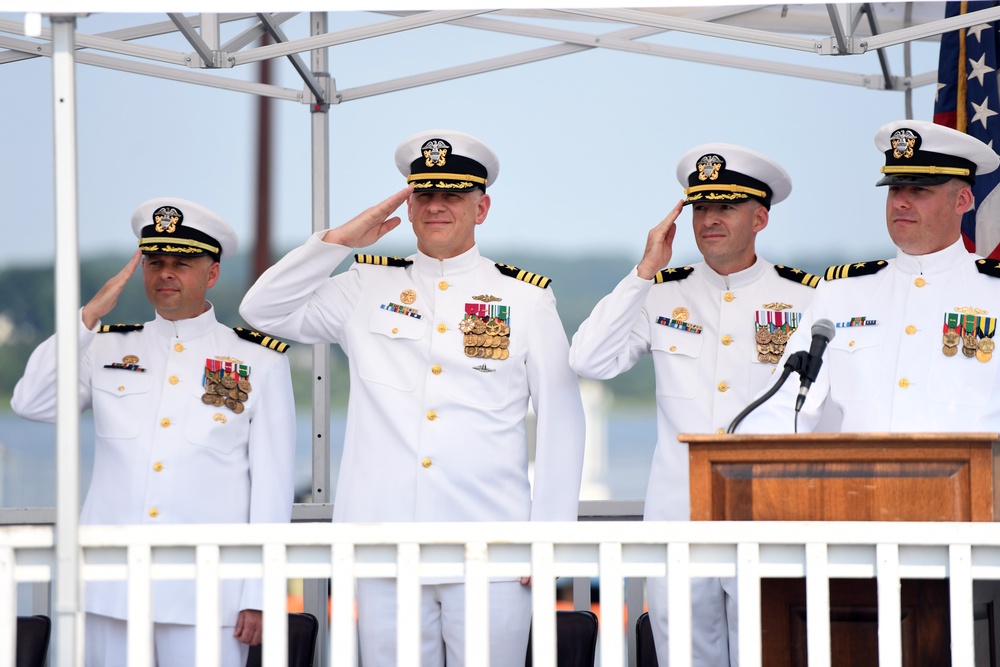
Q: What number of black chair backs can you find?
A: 4